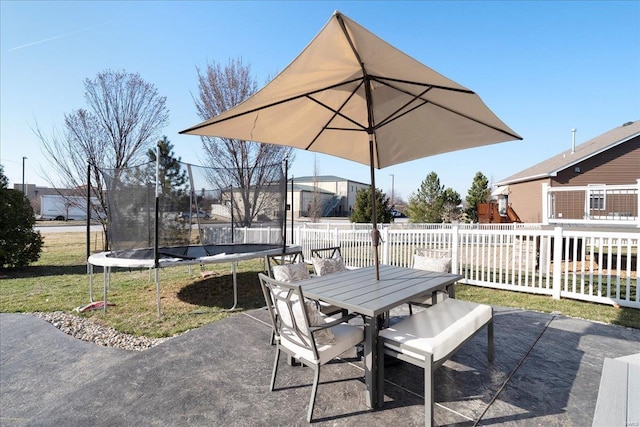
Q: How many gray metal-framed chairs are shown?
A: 4